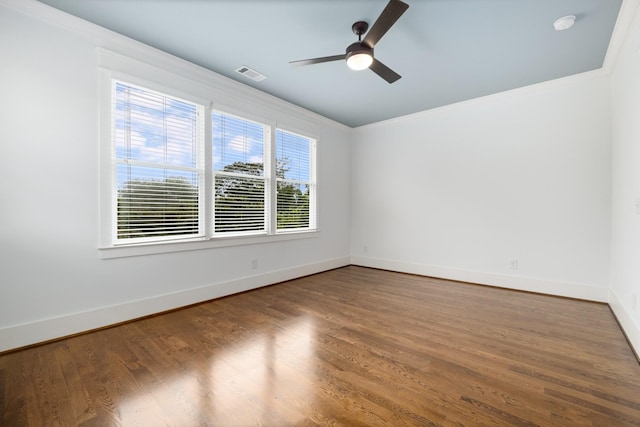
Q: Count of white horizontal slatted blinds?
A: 3